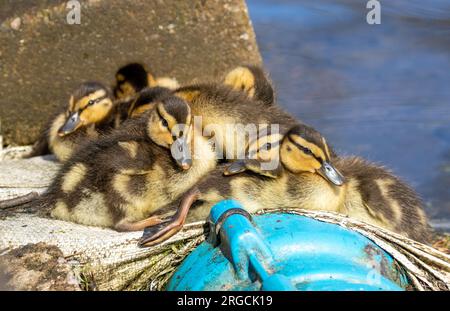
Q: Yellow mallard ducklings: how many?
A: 6